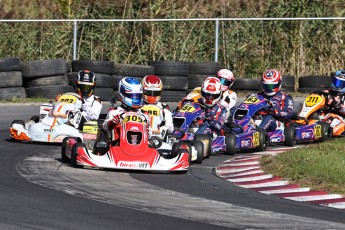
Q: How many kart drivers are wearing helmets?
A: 7